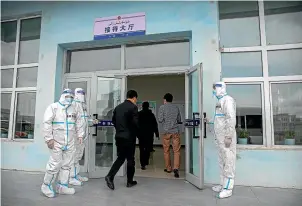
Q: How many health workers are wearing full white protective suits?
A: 3